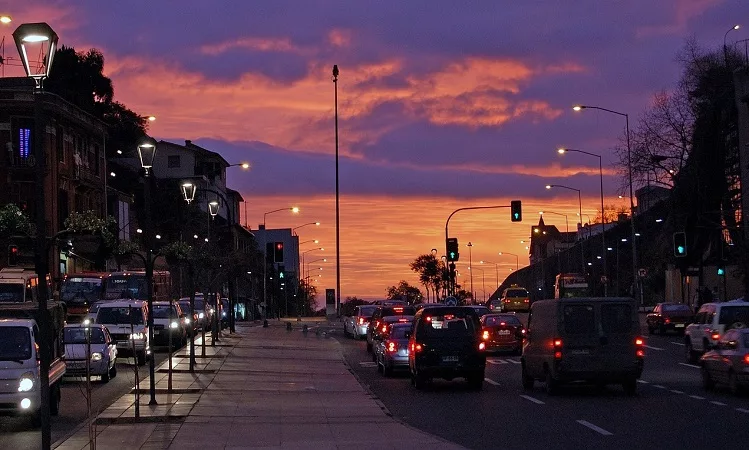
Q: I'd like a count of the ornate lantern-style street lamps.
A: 4